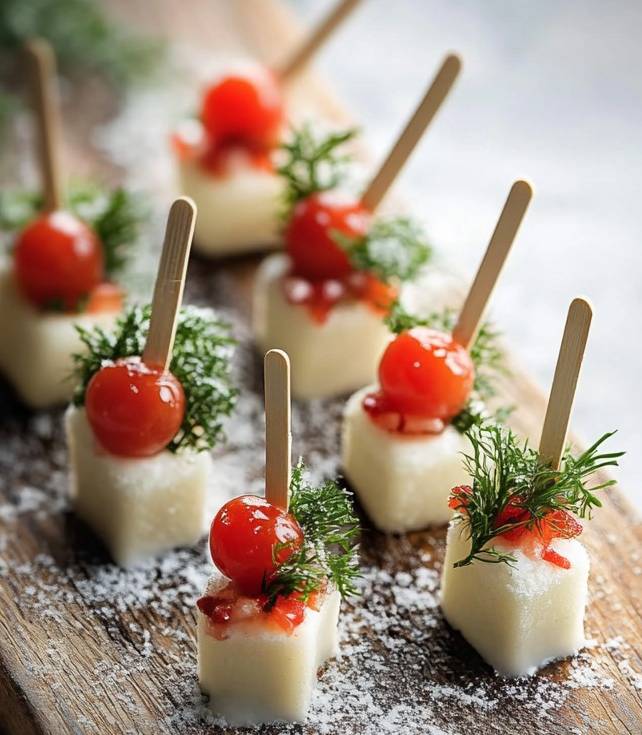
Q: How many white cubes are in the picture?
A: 7